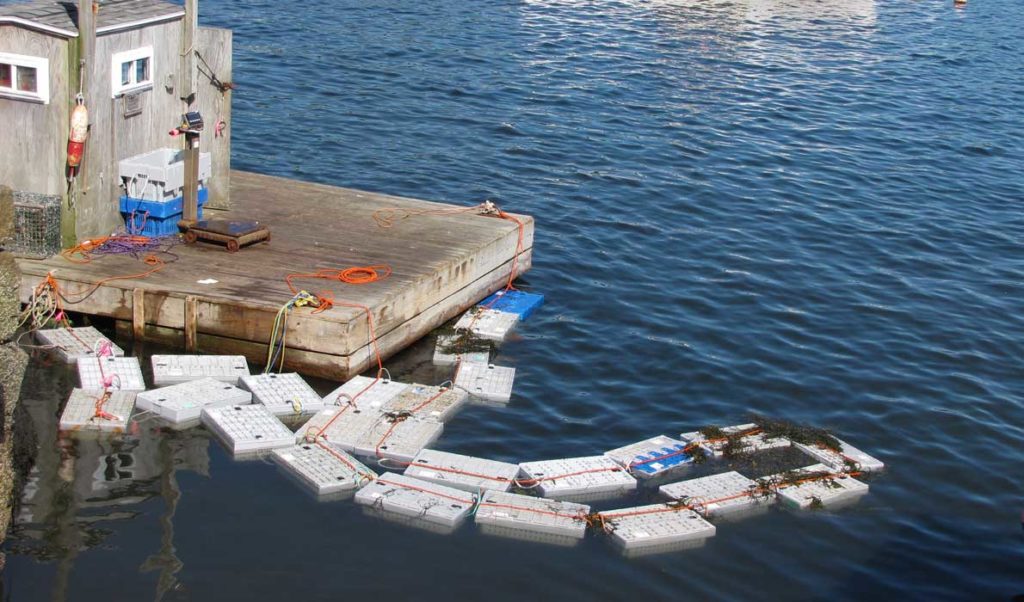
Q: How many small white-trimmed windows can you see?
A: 2